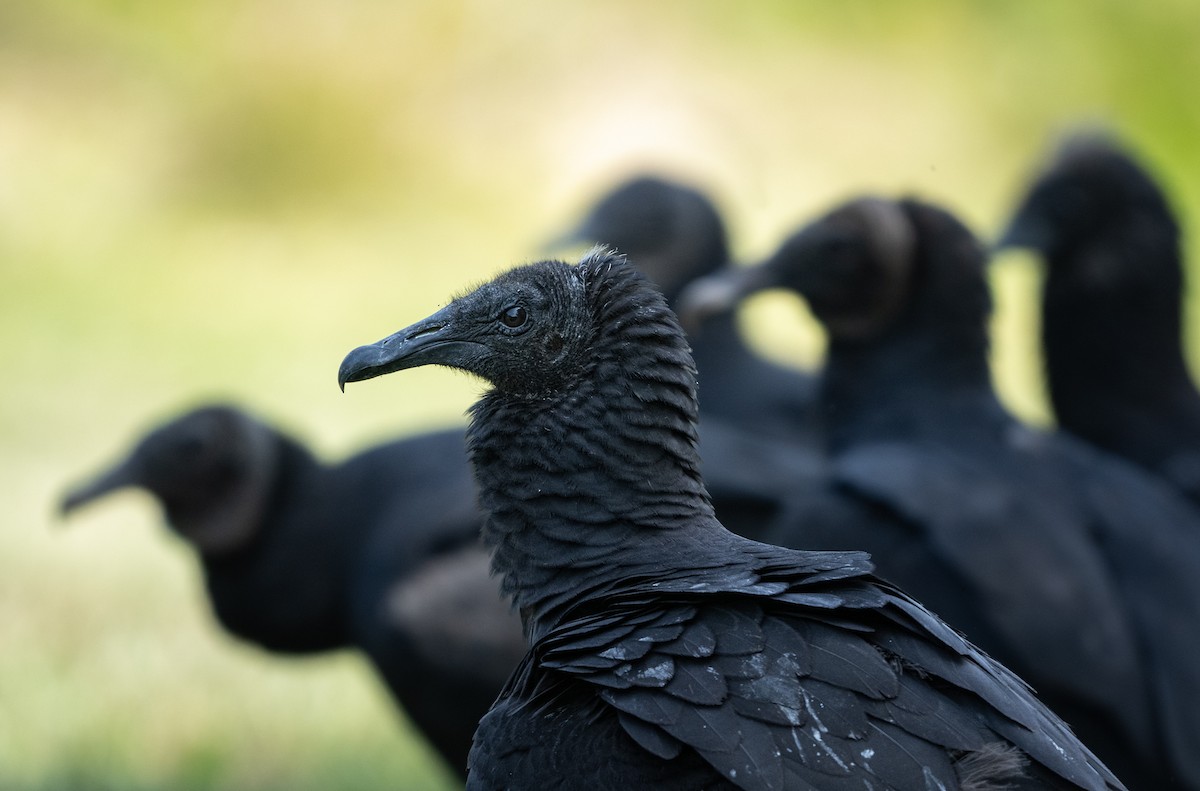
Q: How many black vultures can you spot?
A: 5